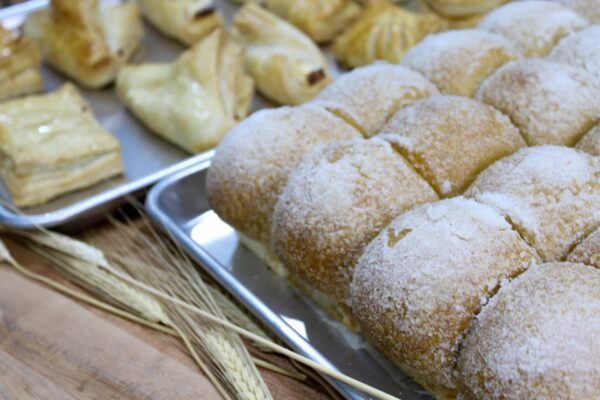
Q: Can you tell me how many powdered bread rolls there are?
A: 14